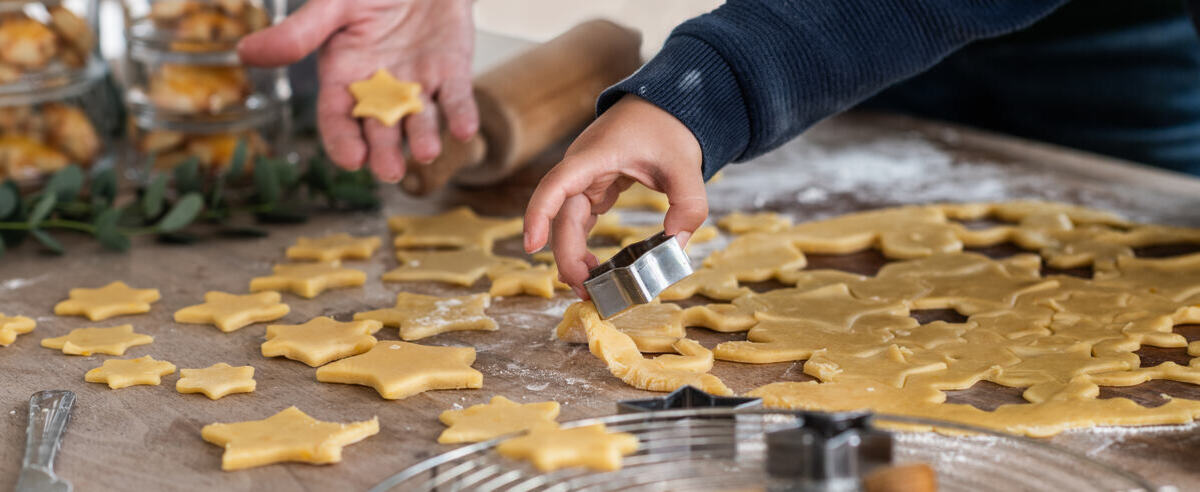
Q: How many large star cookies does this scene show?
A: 5